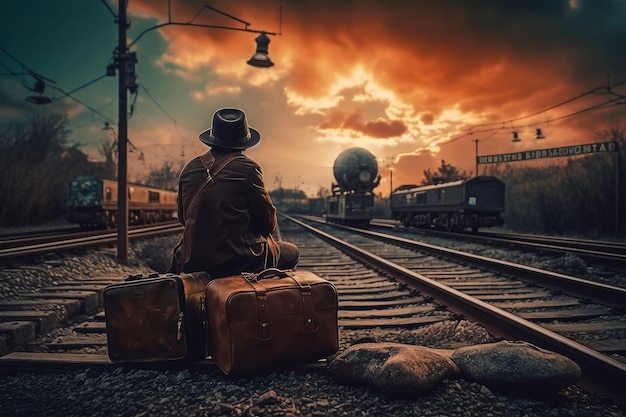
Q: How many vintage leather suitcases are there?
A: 2